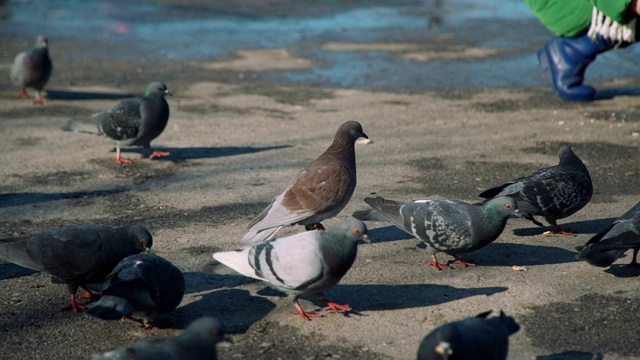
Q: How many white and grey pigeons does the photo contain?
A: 1